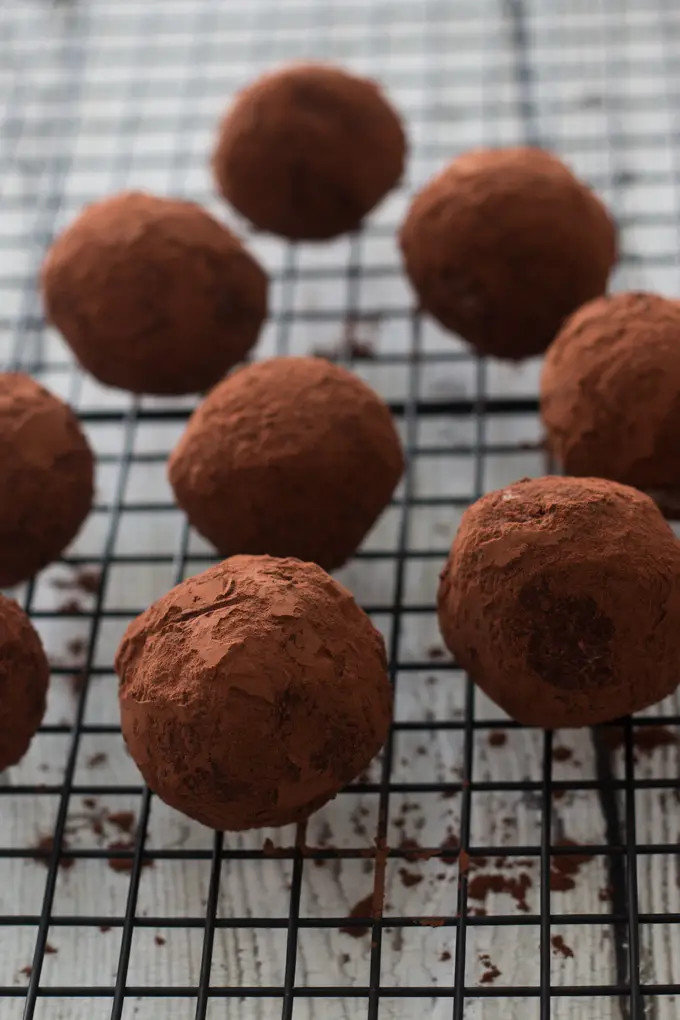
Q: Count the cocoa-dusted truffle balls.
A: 9